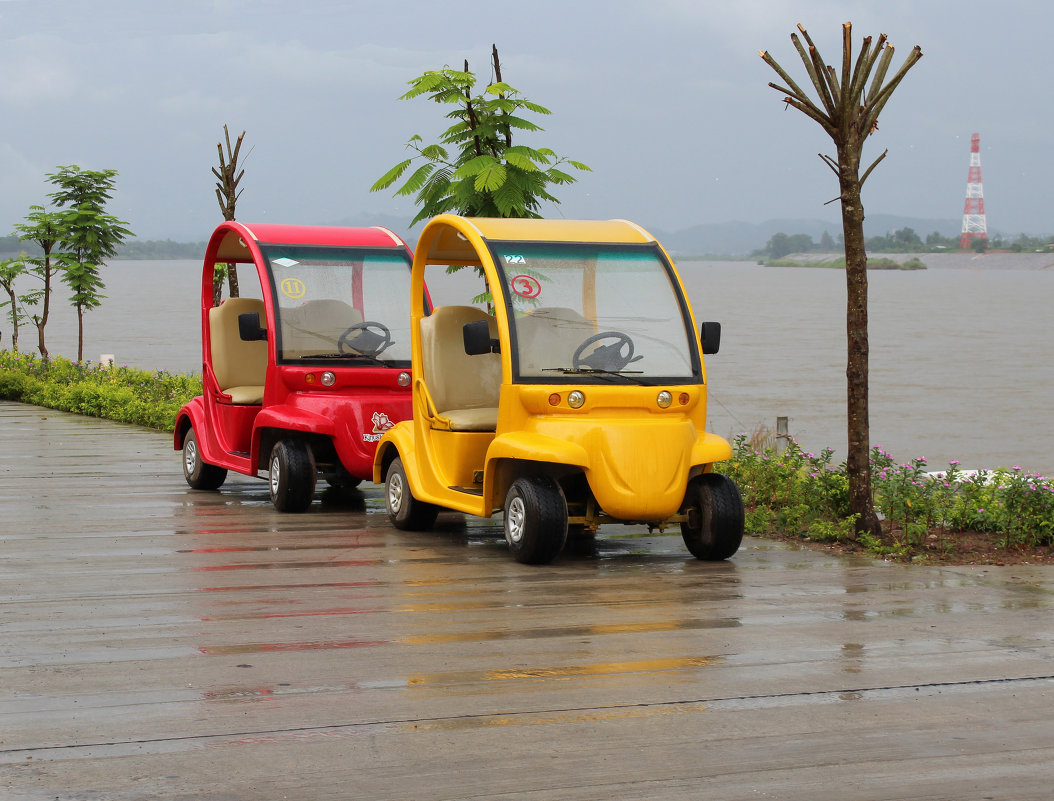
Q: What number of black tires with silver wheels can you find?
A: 4